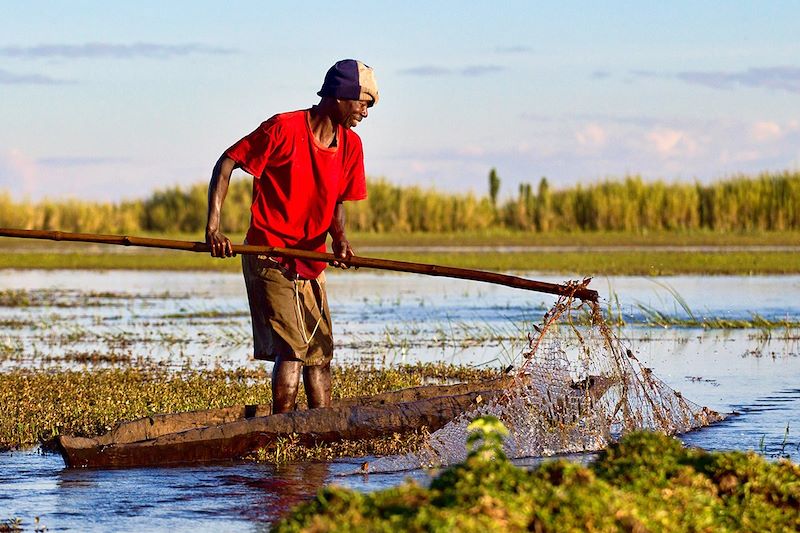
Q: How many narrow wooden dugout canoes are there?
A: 1